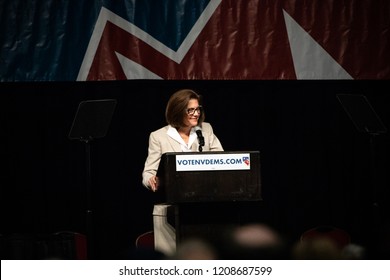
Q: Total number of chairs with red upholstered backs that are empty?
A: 3